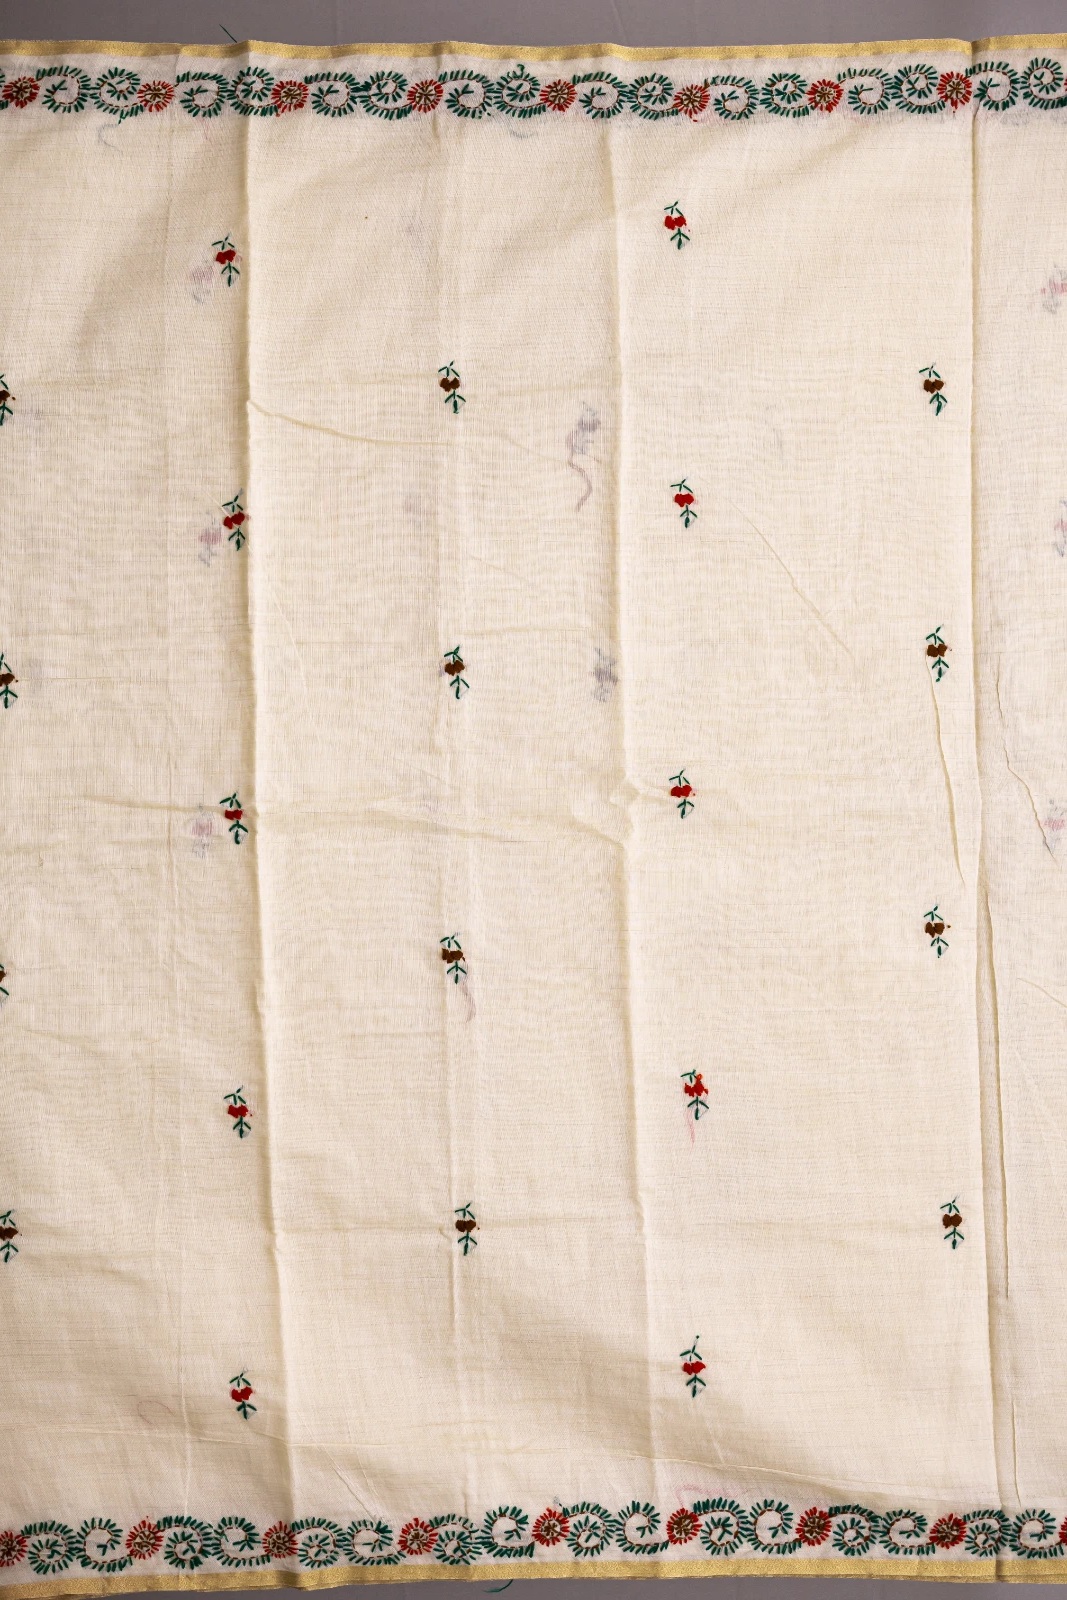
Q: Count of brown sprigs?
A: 12